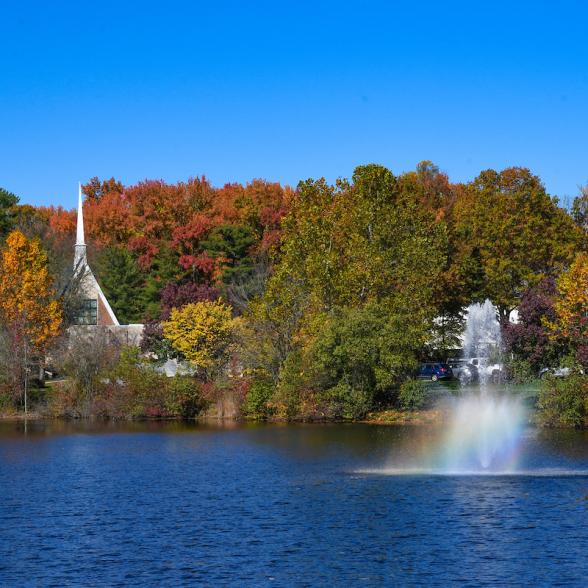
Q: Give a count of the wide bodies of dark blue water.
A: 1